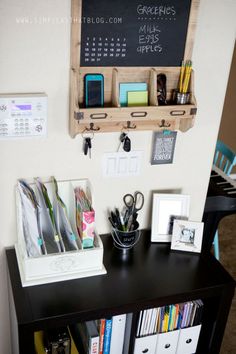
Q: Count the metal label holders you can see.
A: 3